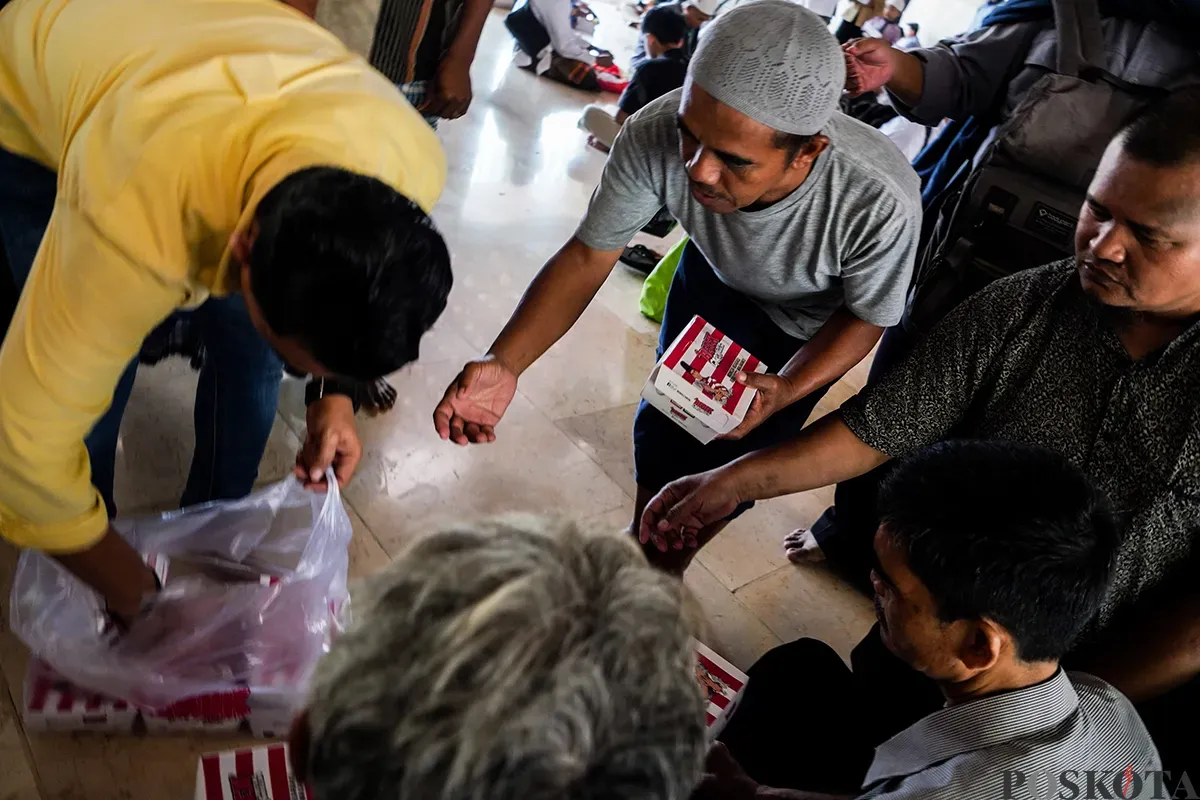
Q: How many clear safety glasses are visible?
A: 0